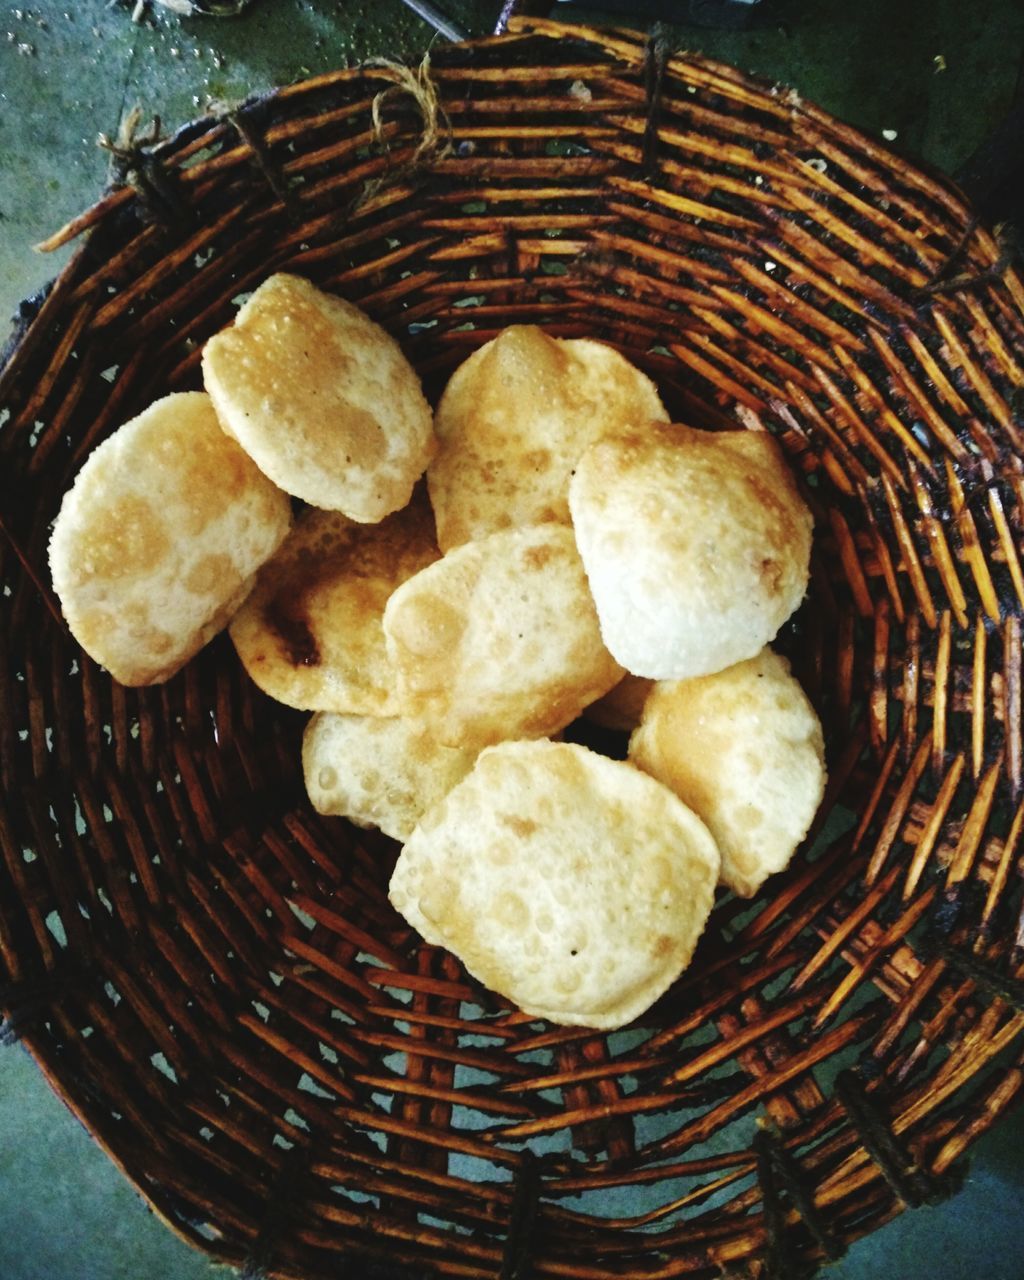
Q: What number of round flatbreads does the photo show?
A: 9